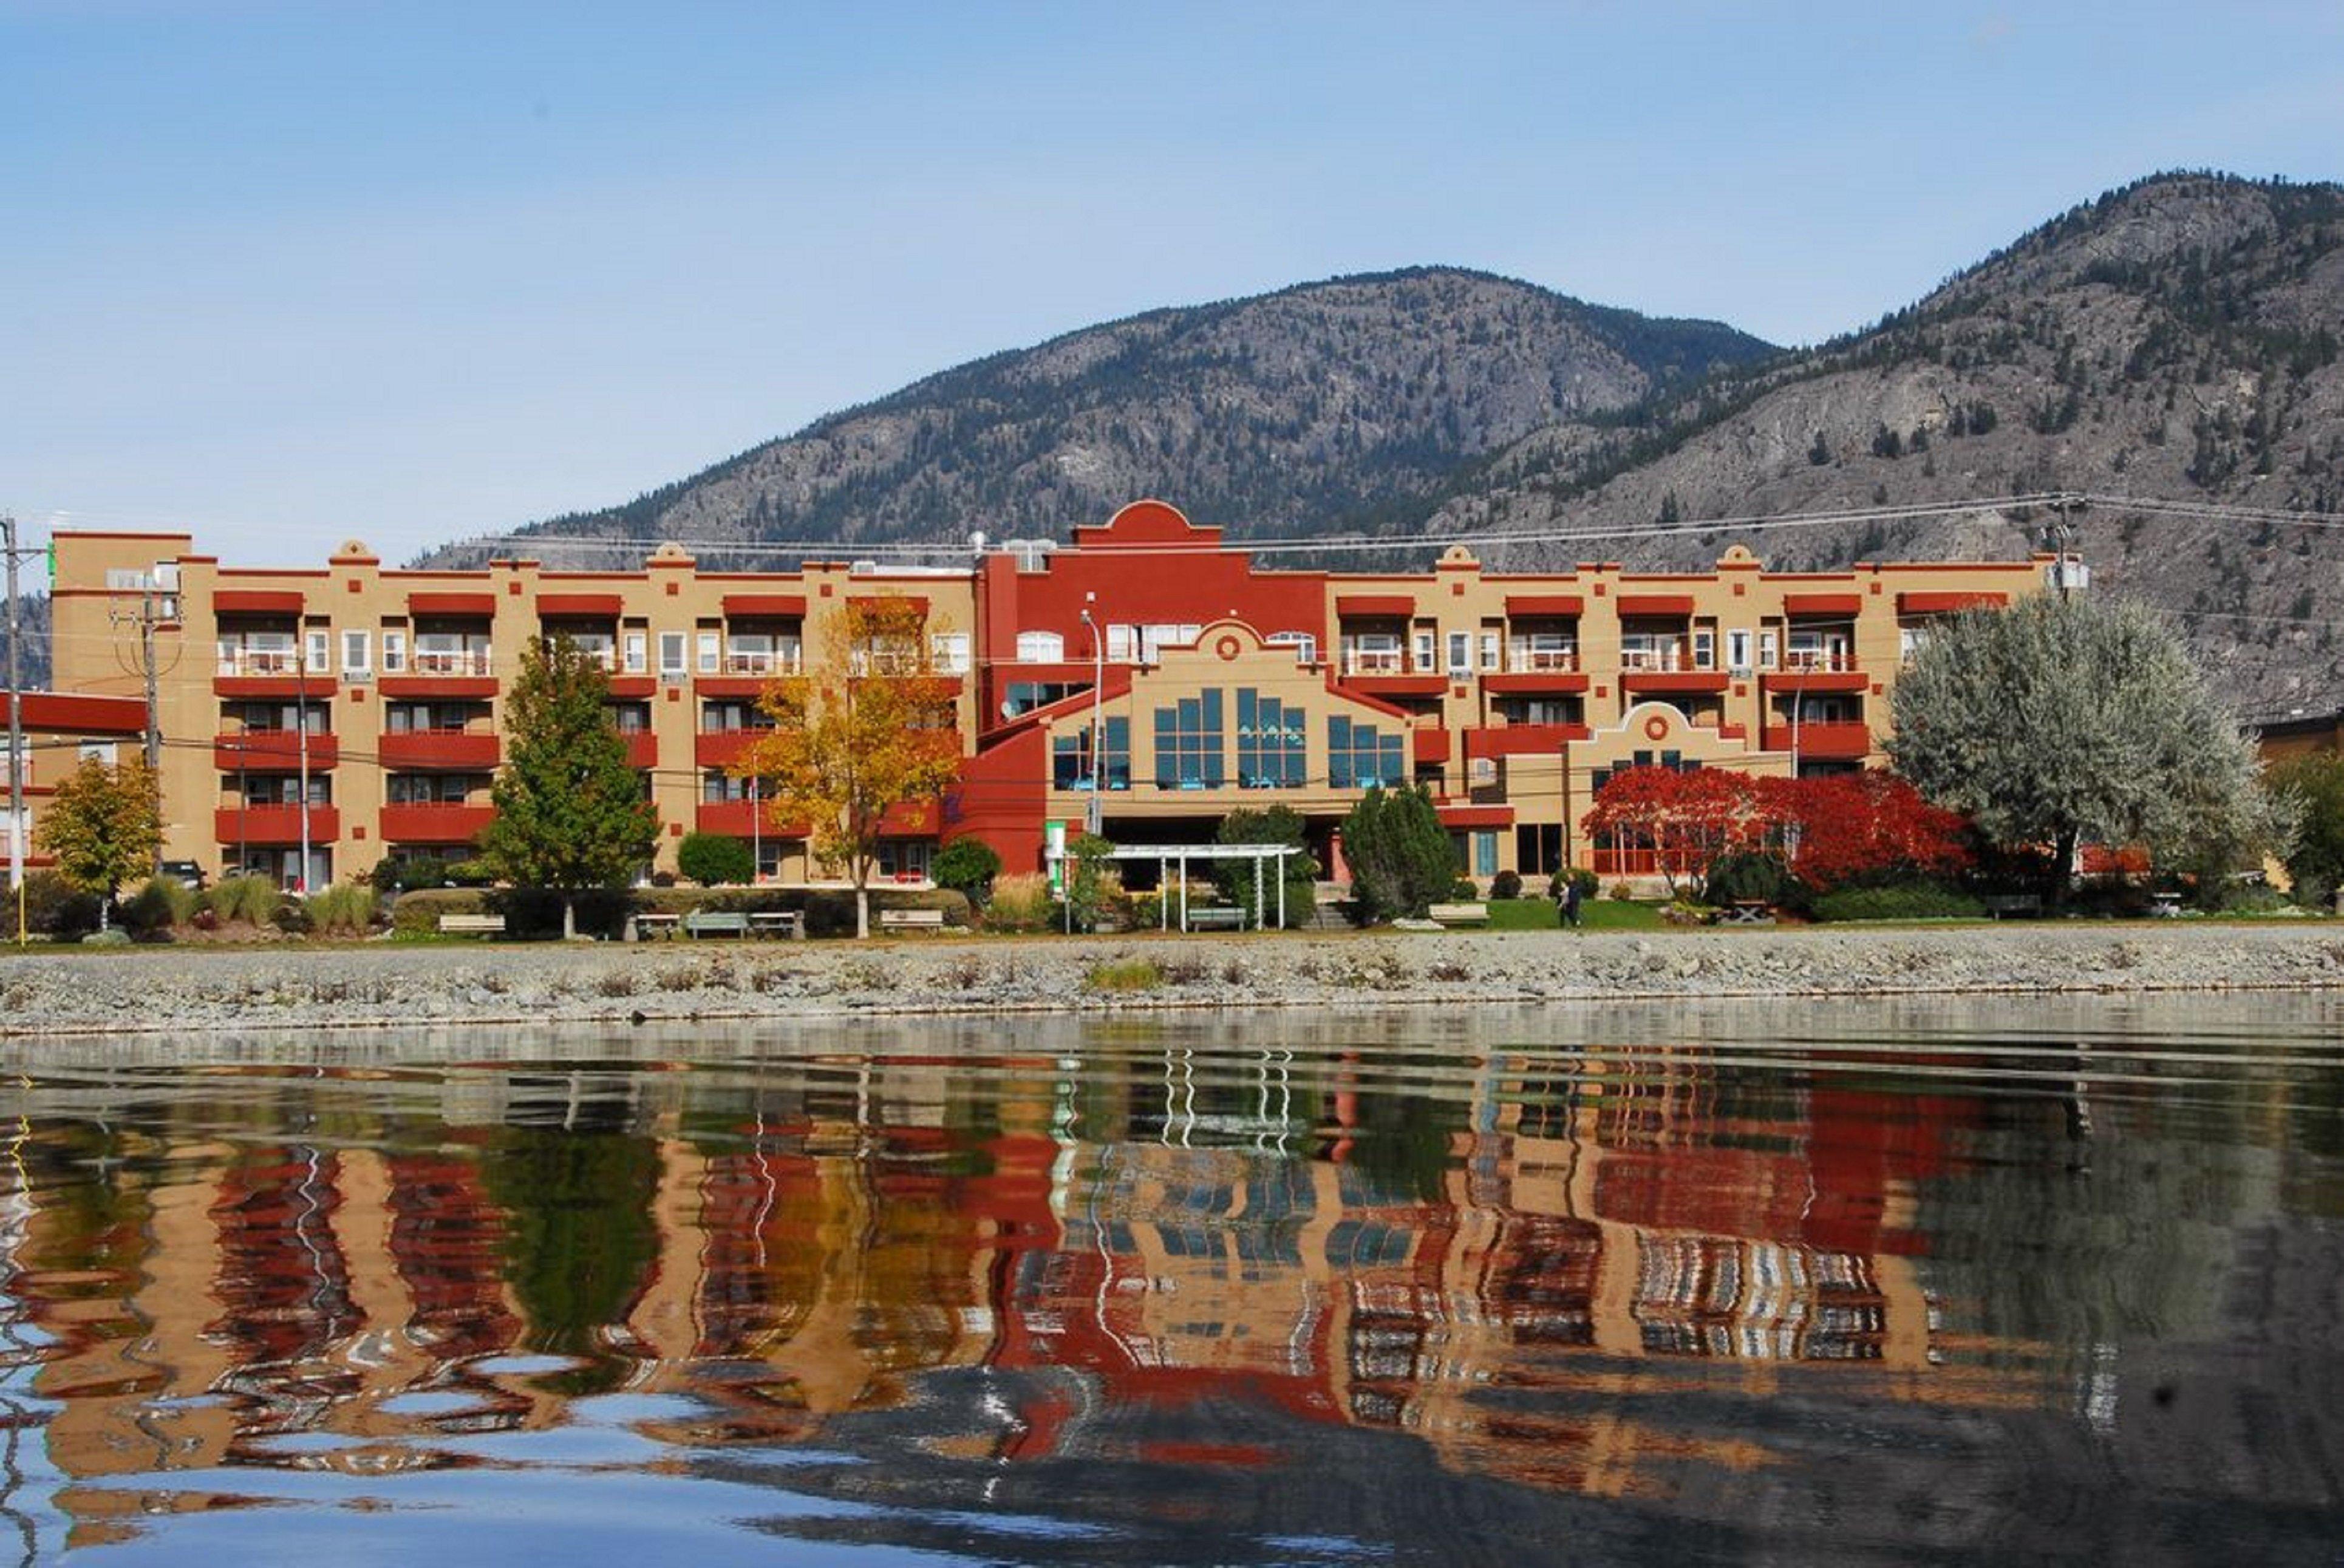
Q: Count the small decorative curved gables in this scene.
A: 4